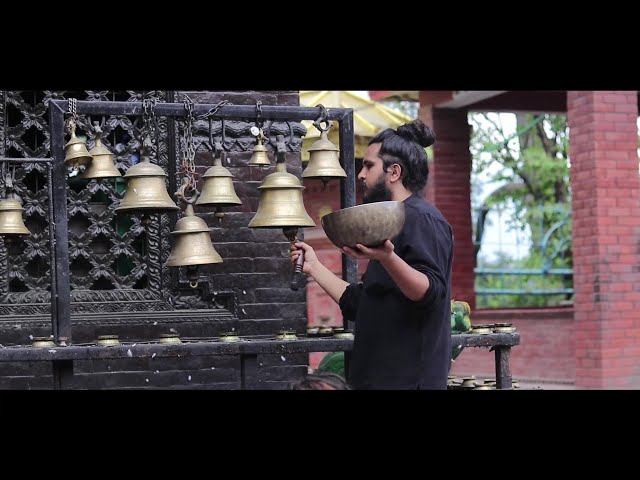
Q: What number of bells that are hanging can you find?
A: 9